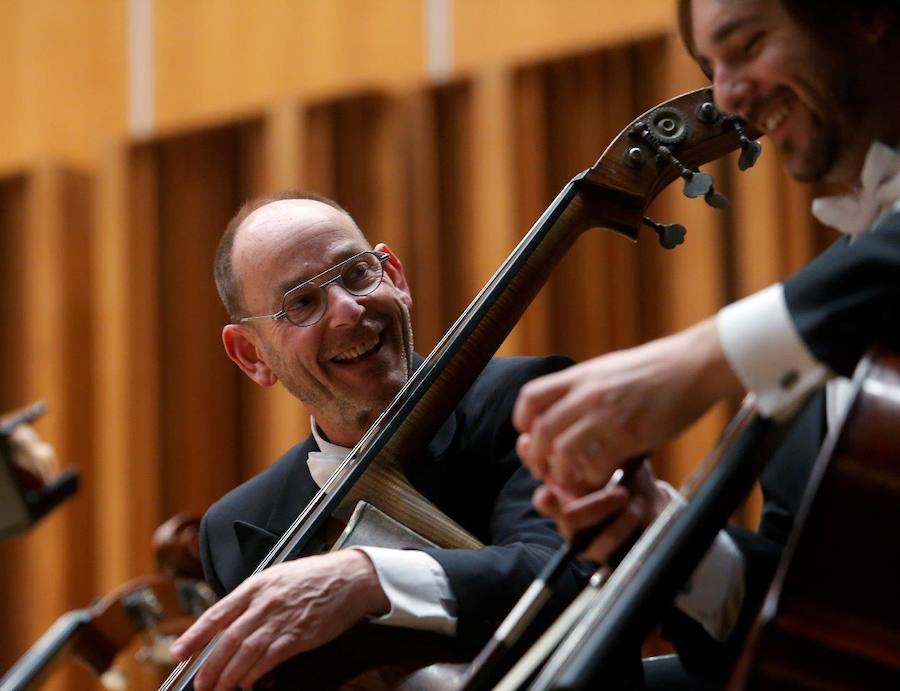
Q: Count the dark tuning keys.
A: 4